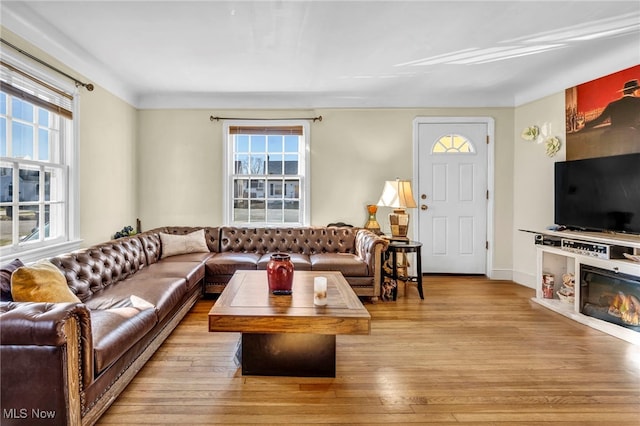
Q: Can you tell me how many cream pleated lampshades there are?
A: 1